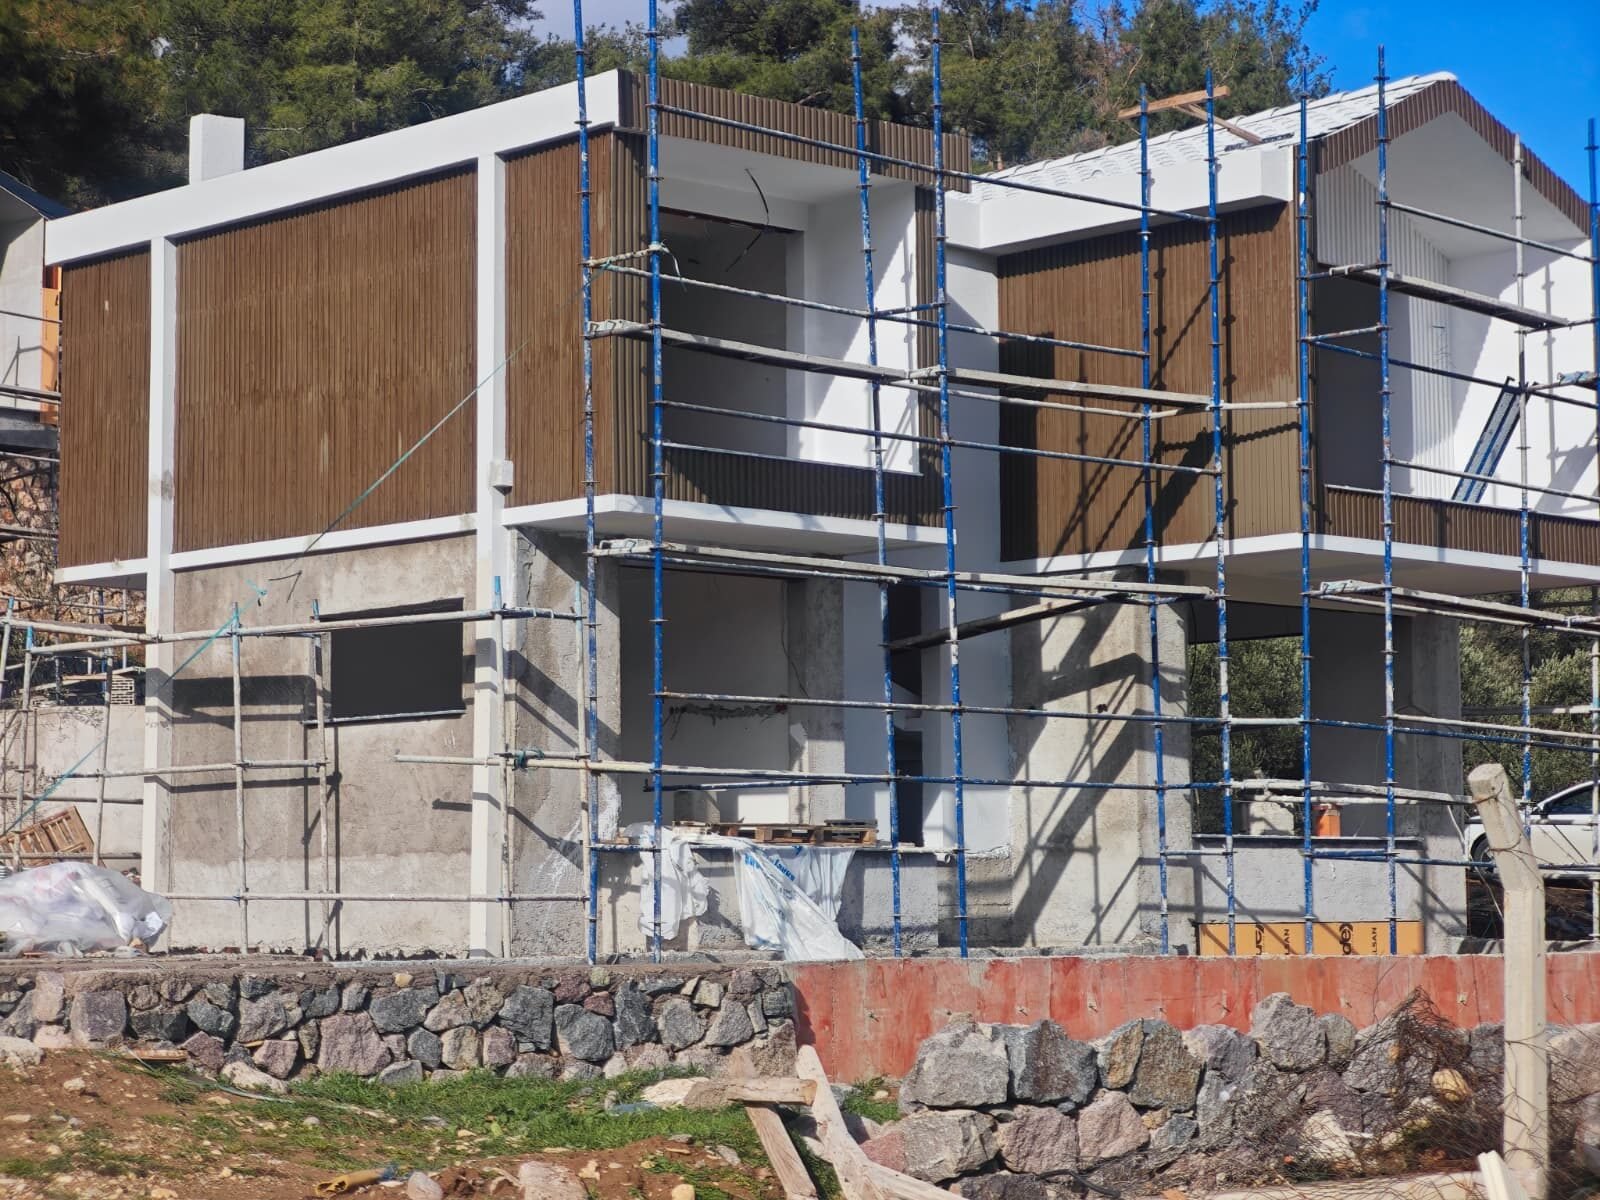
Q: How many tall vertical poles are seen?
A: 10